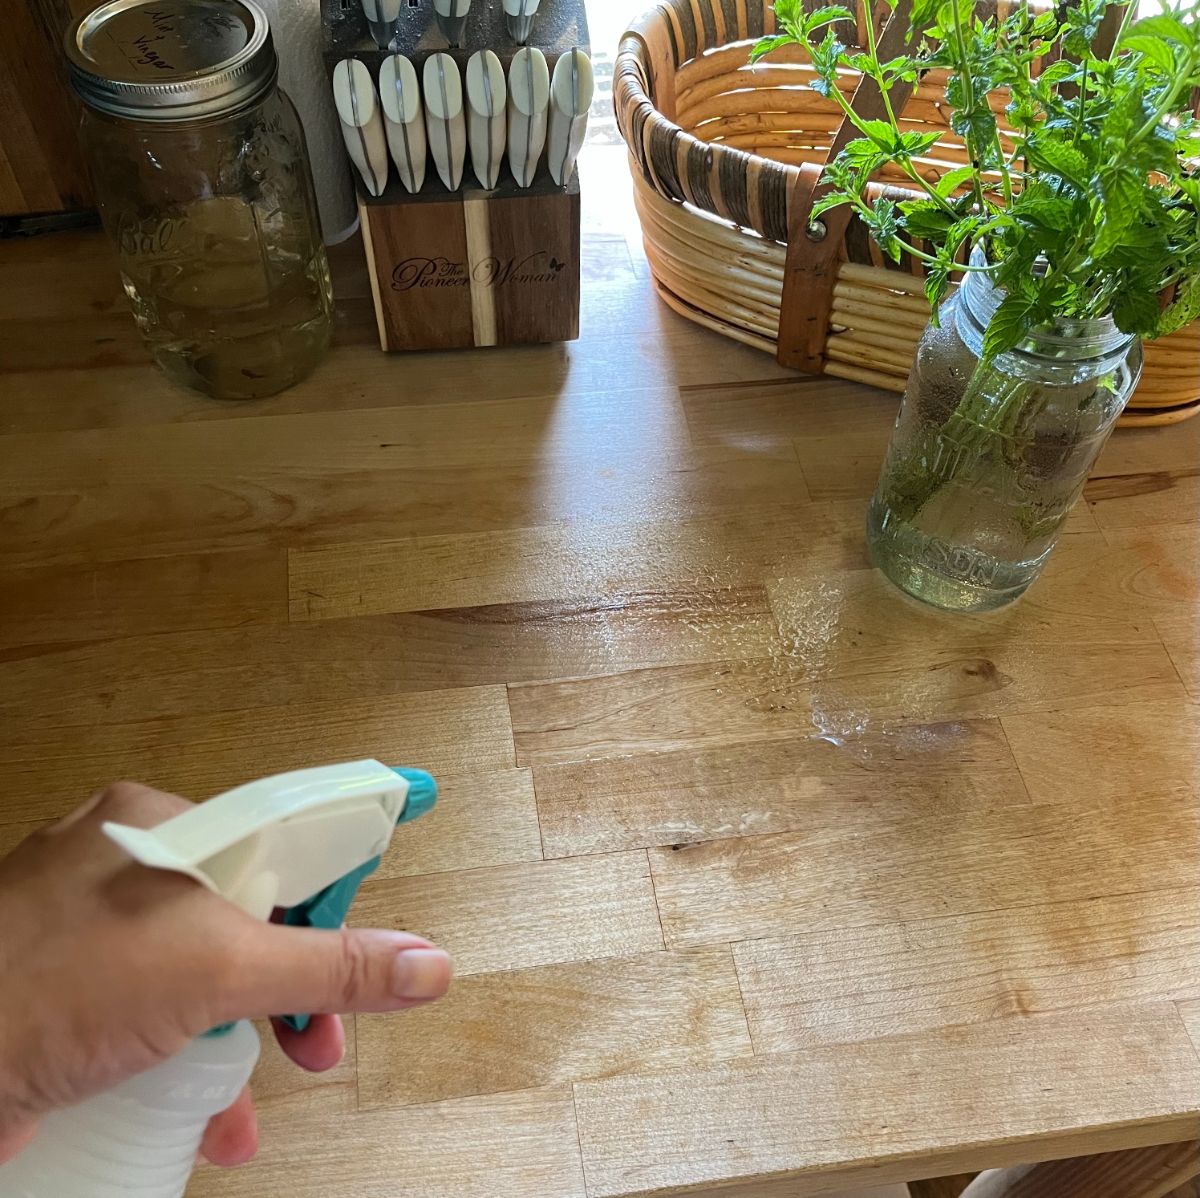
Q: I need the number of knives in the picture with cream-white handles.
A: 9